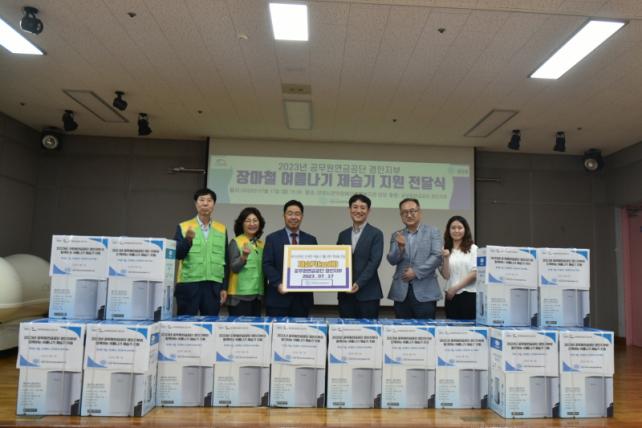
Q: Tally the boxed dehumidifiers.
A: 14